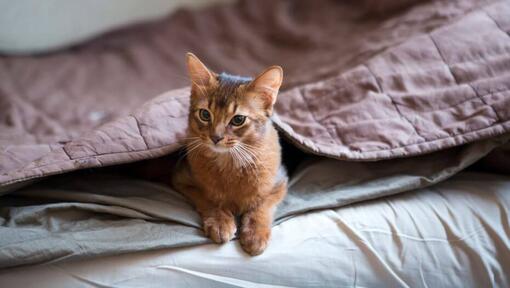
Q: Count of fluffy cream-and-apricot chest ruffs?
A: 1